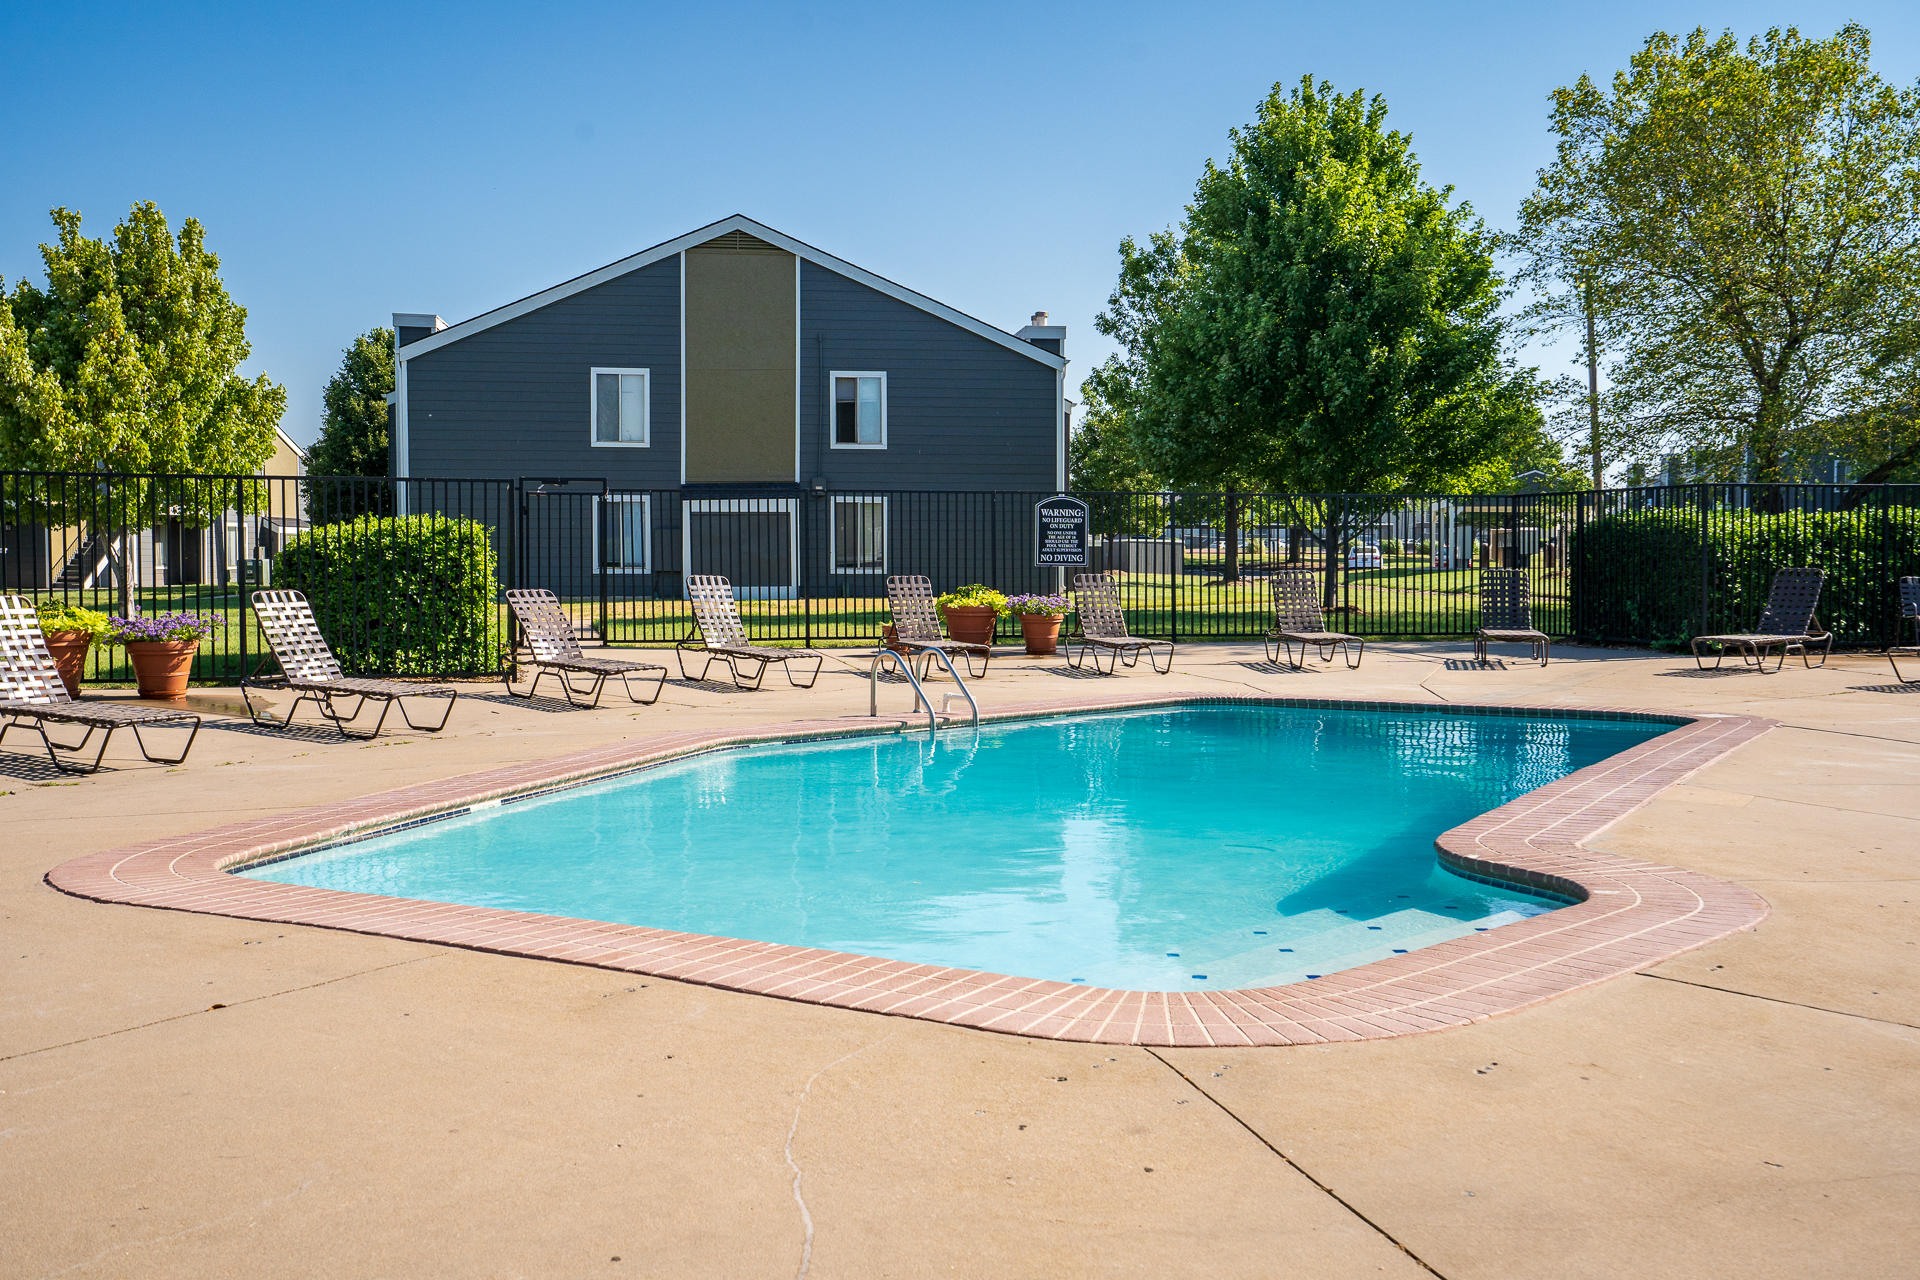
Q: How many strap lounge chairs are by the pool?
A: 10